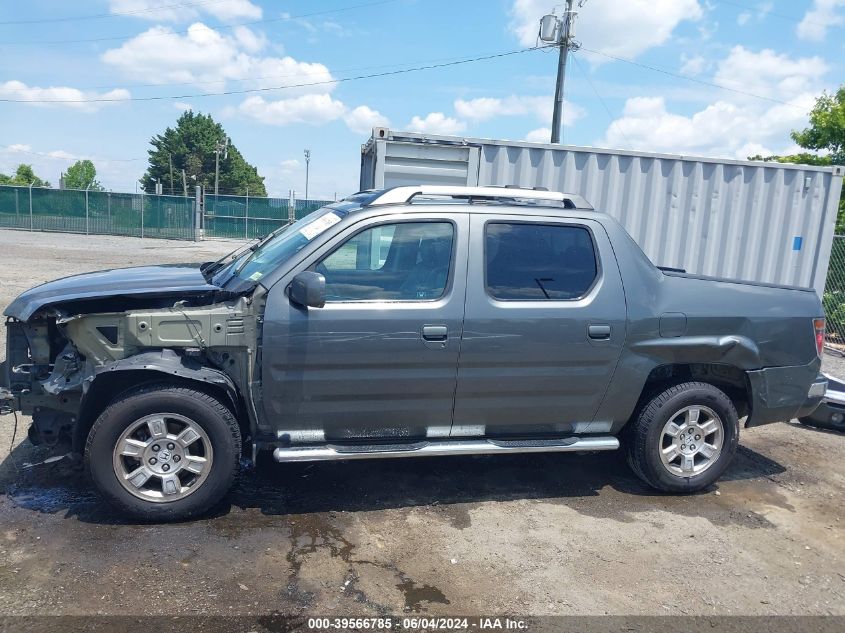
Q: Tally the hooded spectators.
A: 0